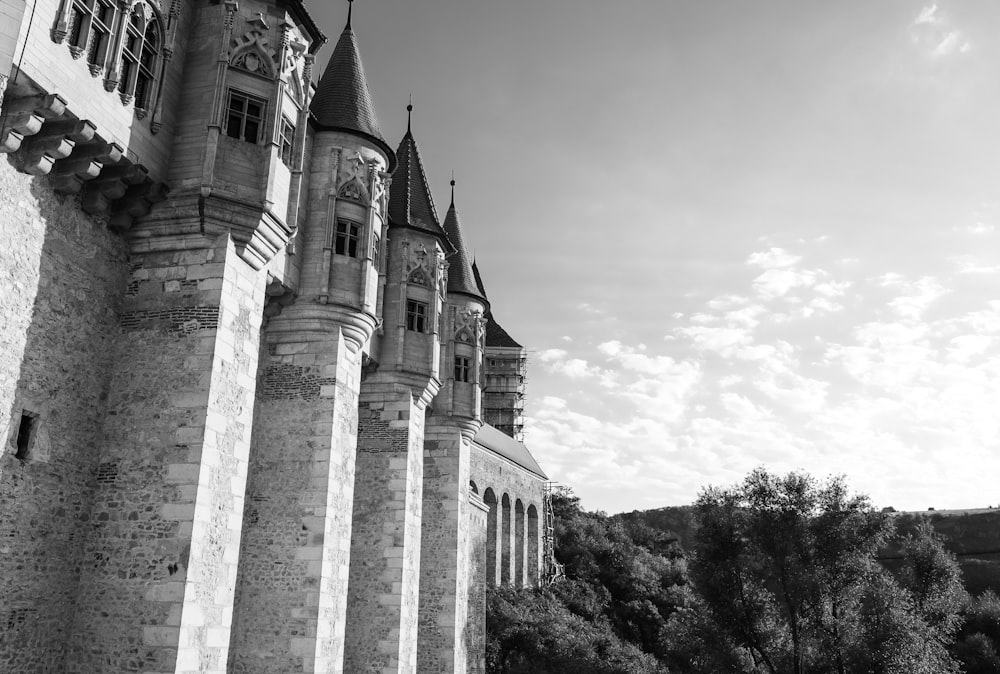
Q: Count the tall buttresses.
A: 4